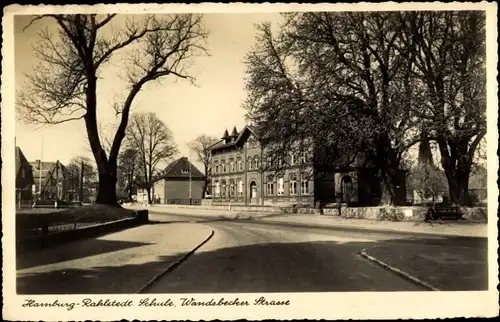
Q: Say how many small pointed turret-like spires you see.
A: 2